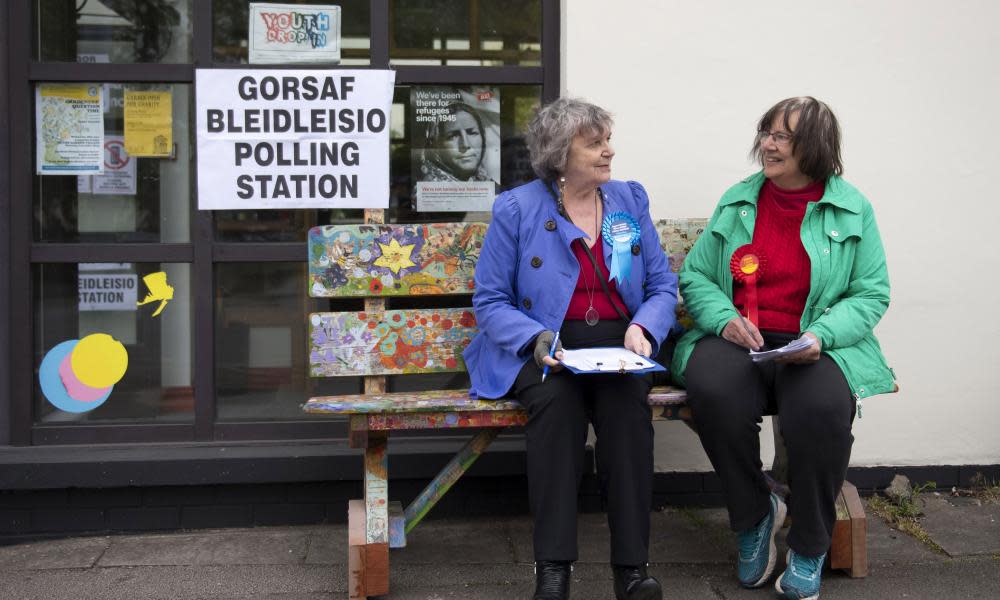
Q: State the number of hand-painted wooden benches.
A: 1